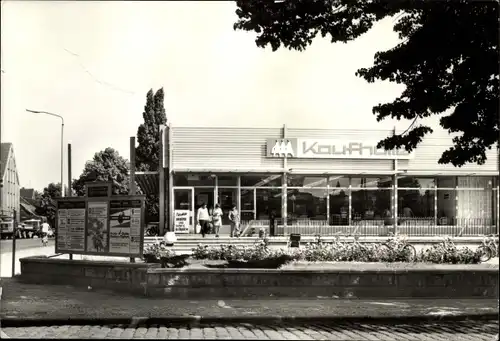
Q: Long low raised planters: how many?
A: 1